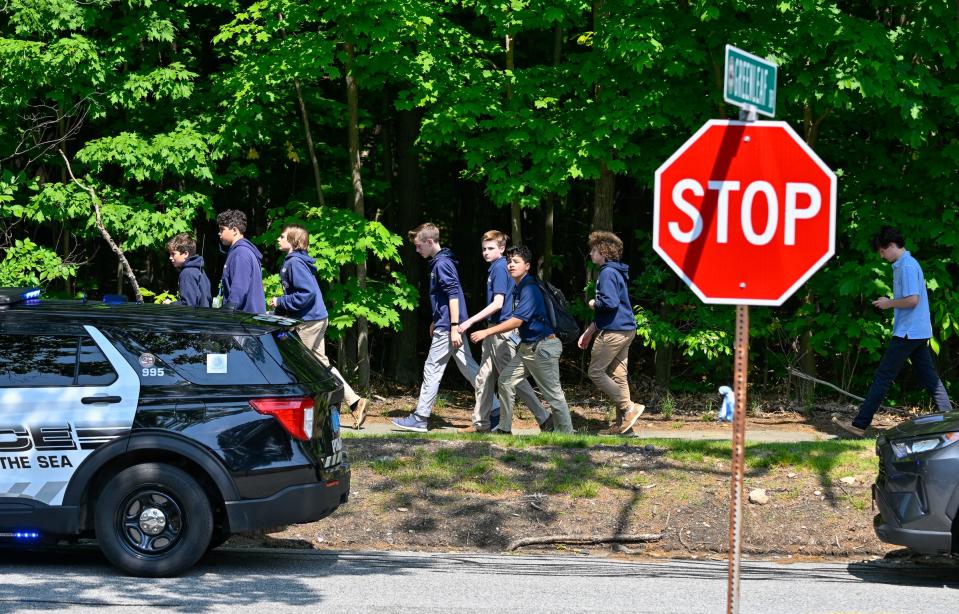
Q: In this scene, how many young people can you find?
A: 8